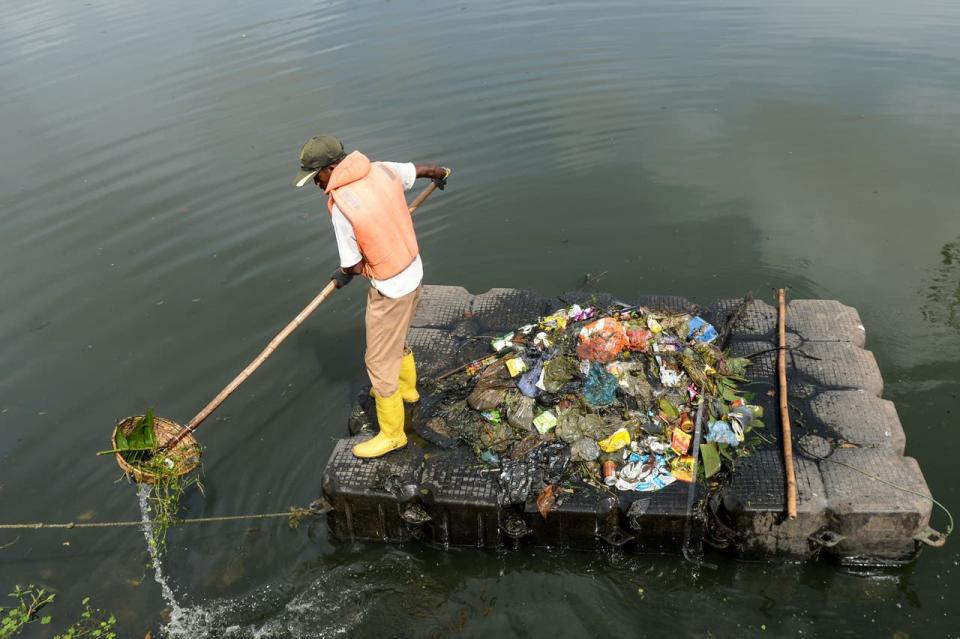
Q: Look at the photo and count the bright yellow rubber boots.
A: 2